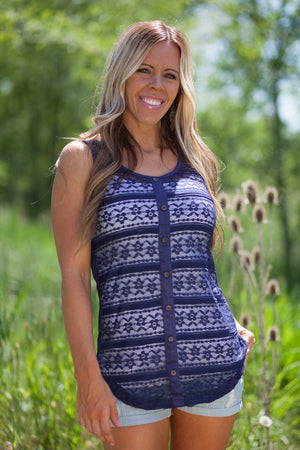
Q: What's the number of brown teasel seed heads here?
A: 12